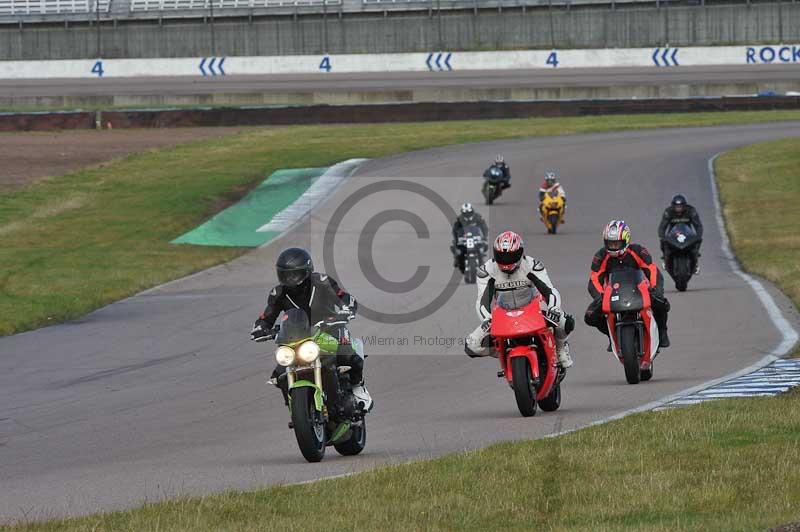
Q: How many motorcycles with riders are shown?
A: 7